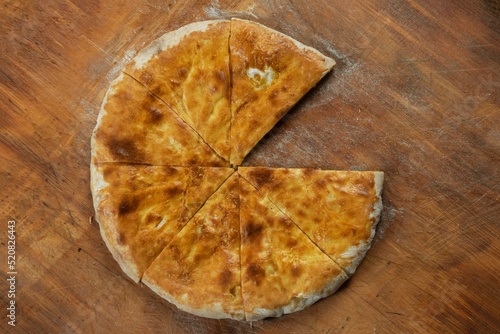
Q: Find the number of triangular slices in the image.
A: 7